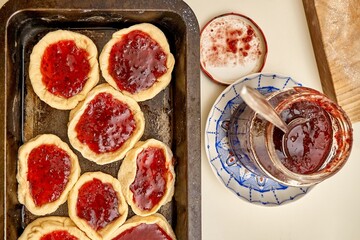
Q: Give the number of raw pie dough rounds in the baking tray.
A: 8